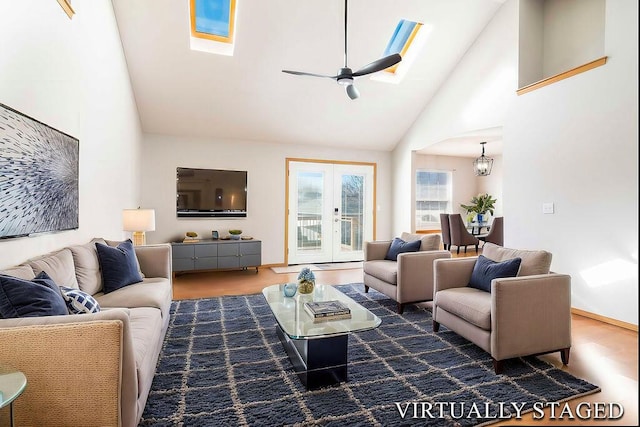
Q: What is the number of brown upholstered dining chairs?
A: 3